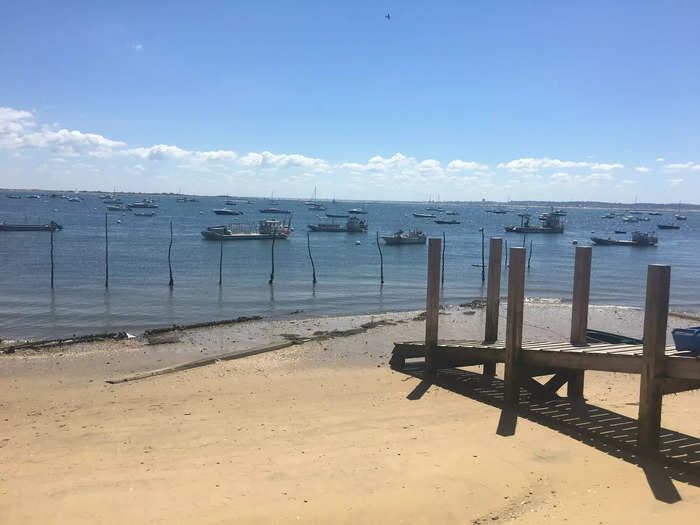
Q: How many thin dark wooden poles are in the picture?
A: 12